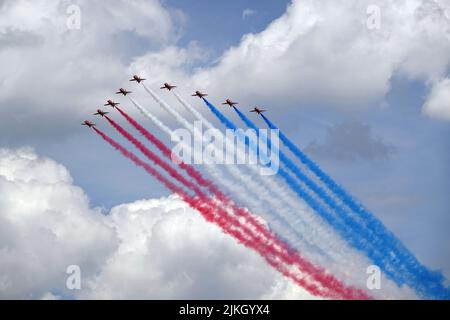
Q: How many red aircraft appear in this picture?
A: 9